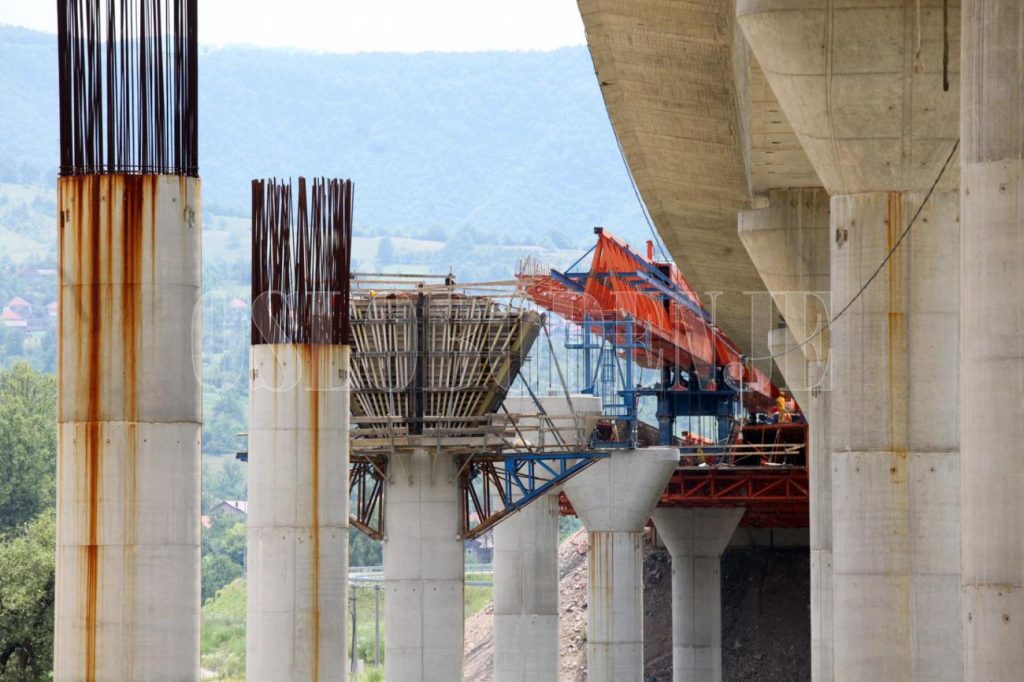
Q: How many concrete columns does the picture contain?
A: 9